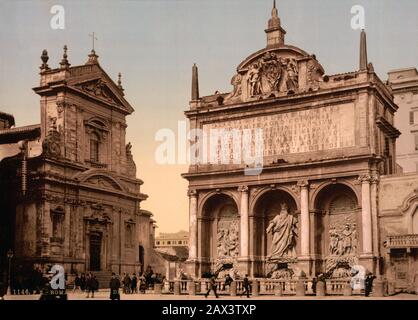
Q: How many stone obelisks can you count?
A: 2